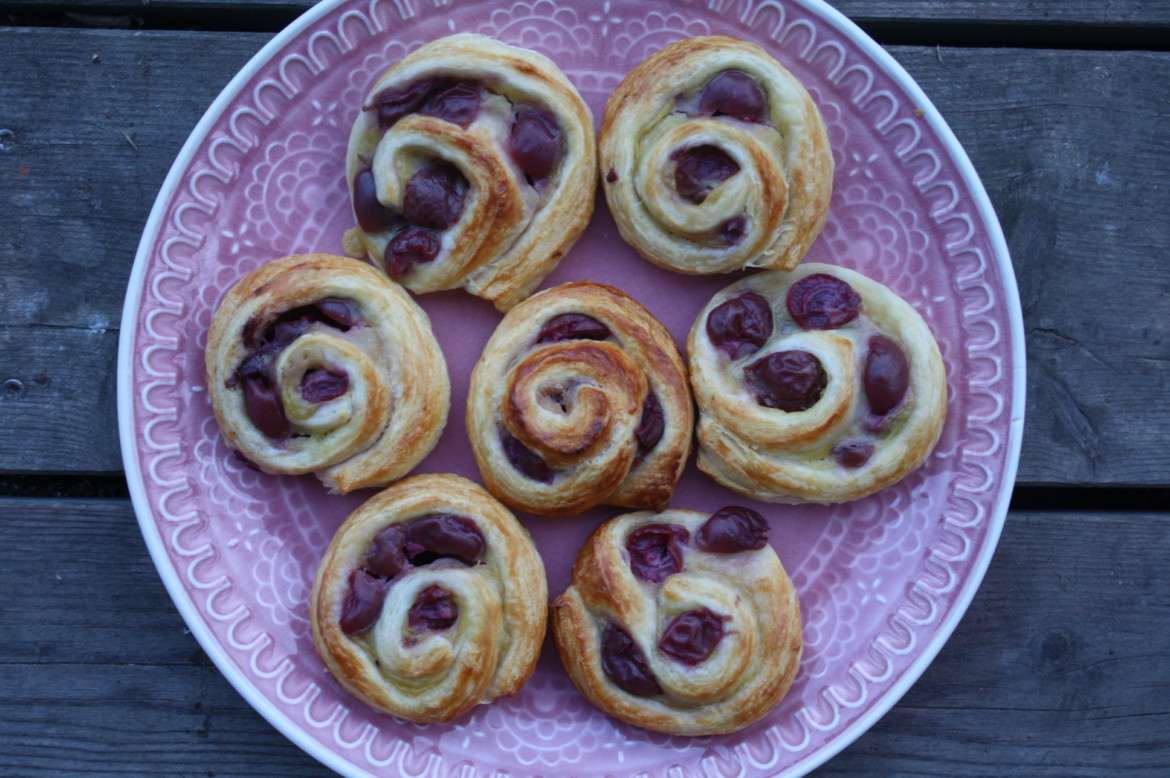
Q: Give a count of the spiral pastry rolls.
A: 7